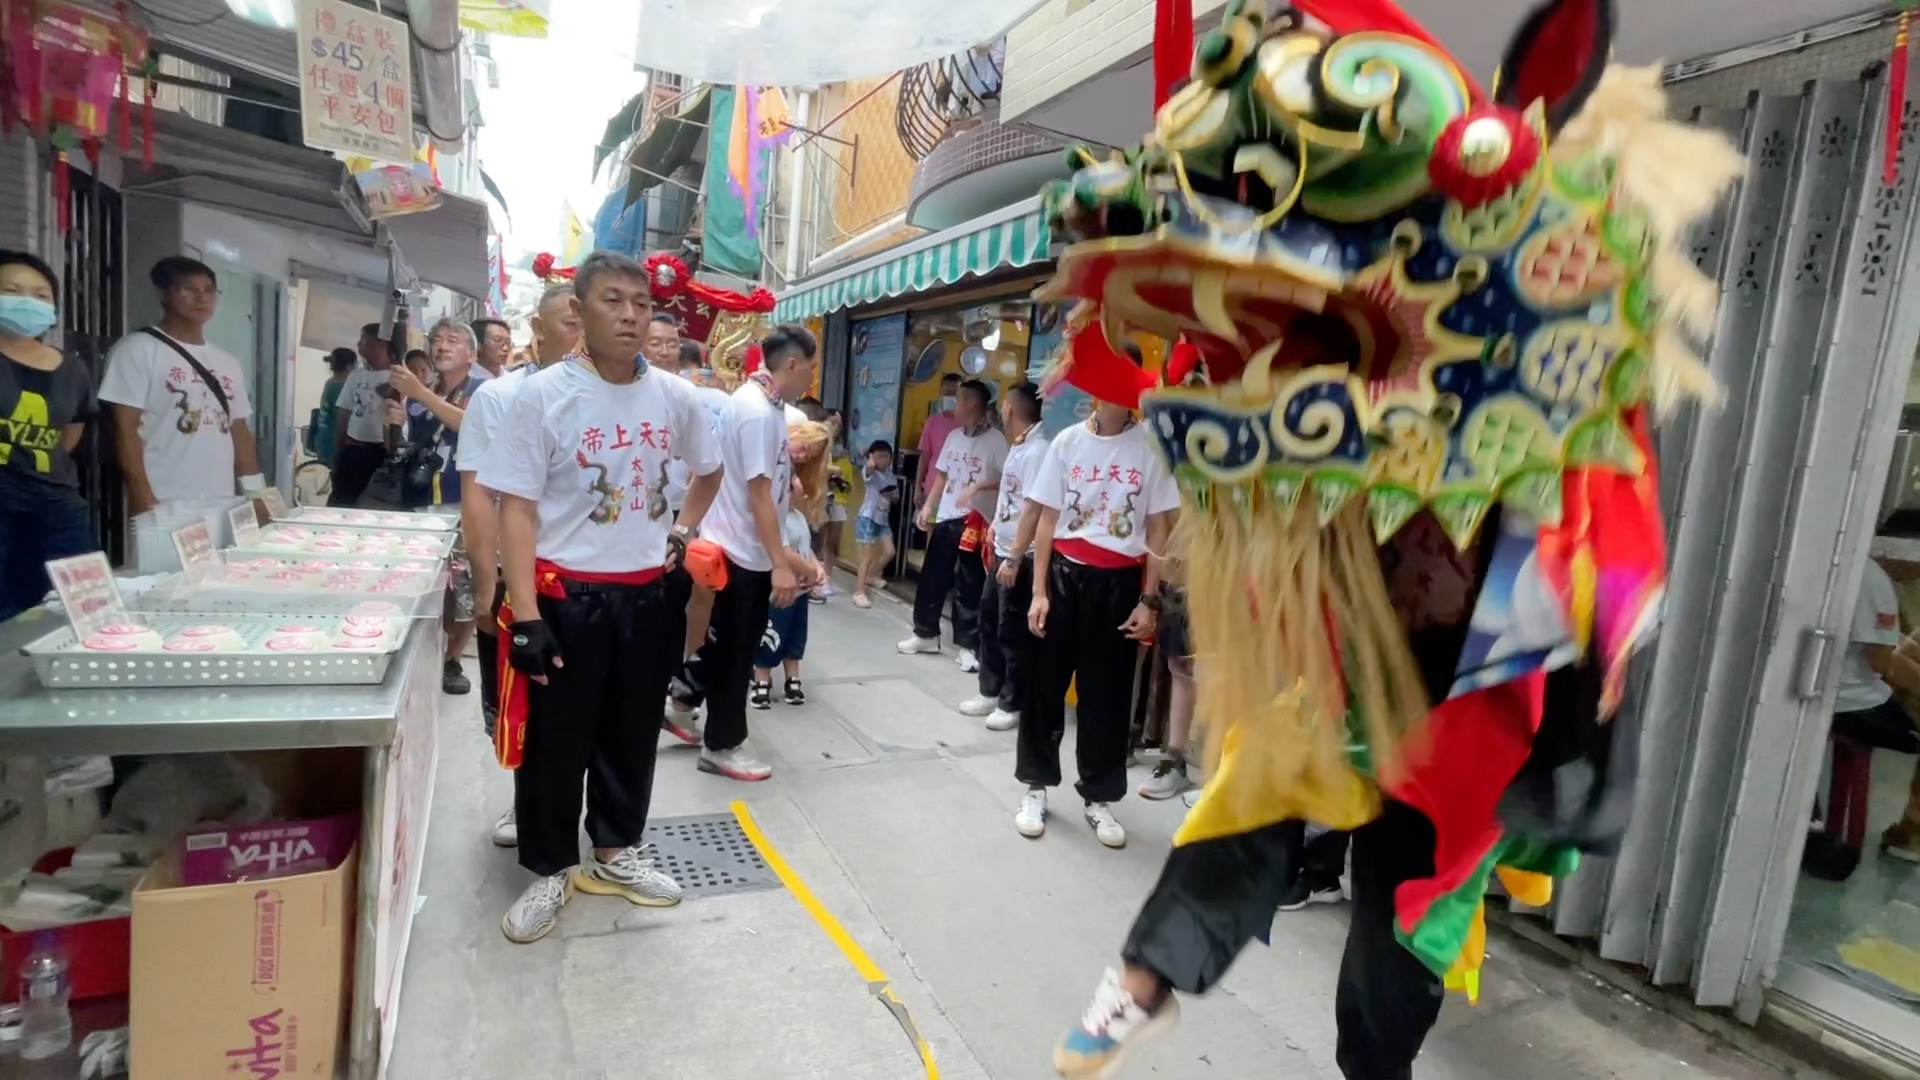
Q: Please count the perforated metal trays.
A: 4